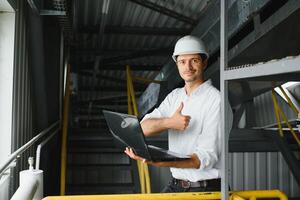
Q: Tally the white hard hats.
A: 1